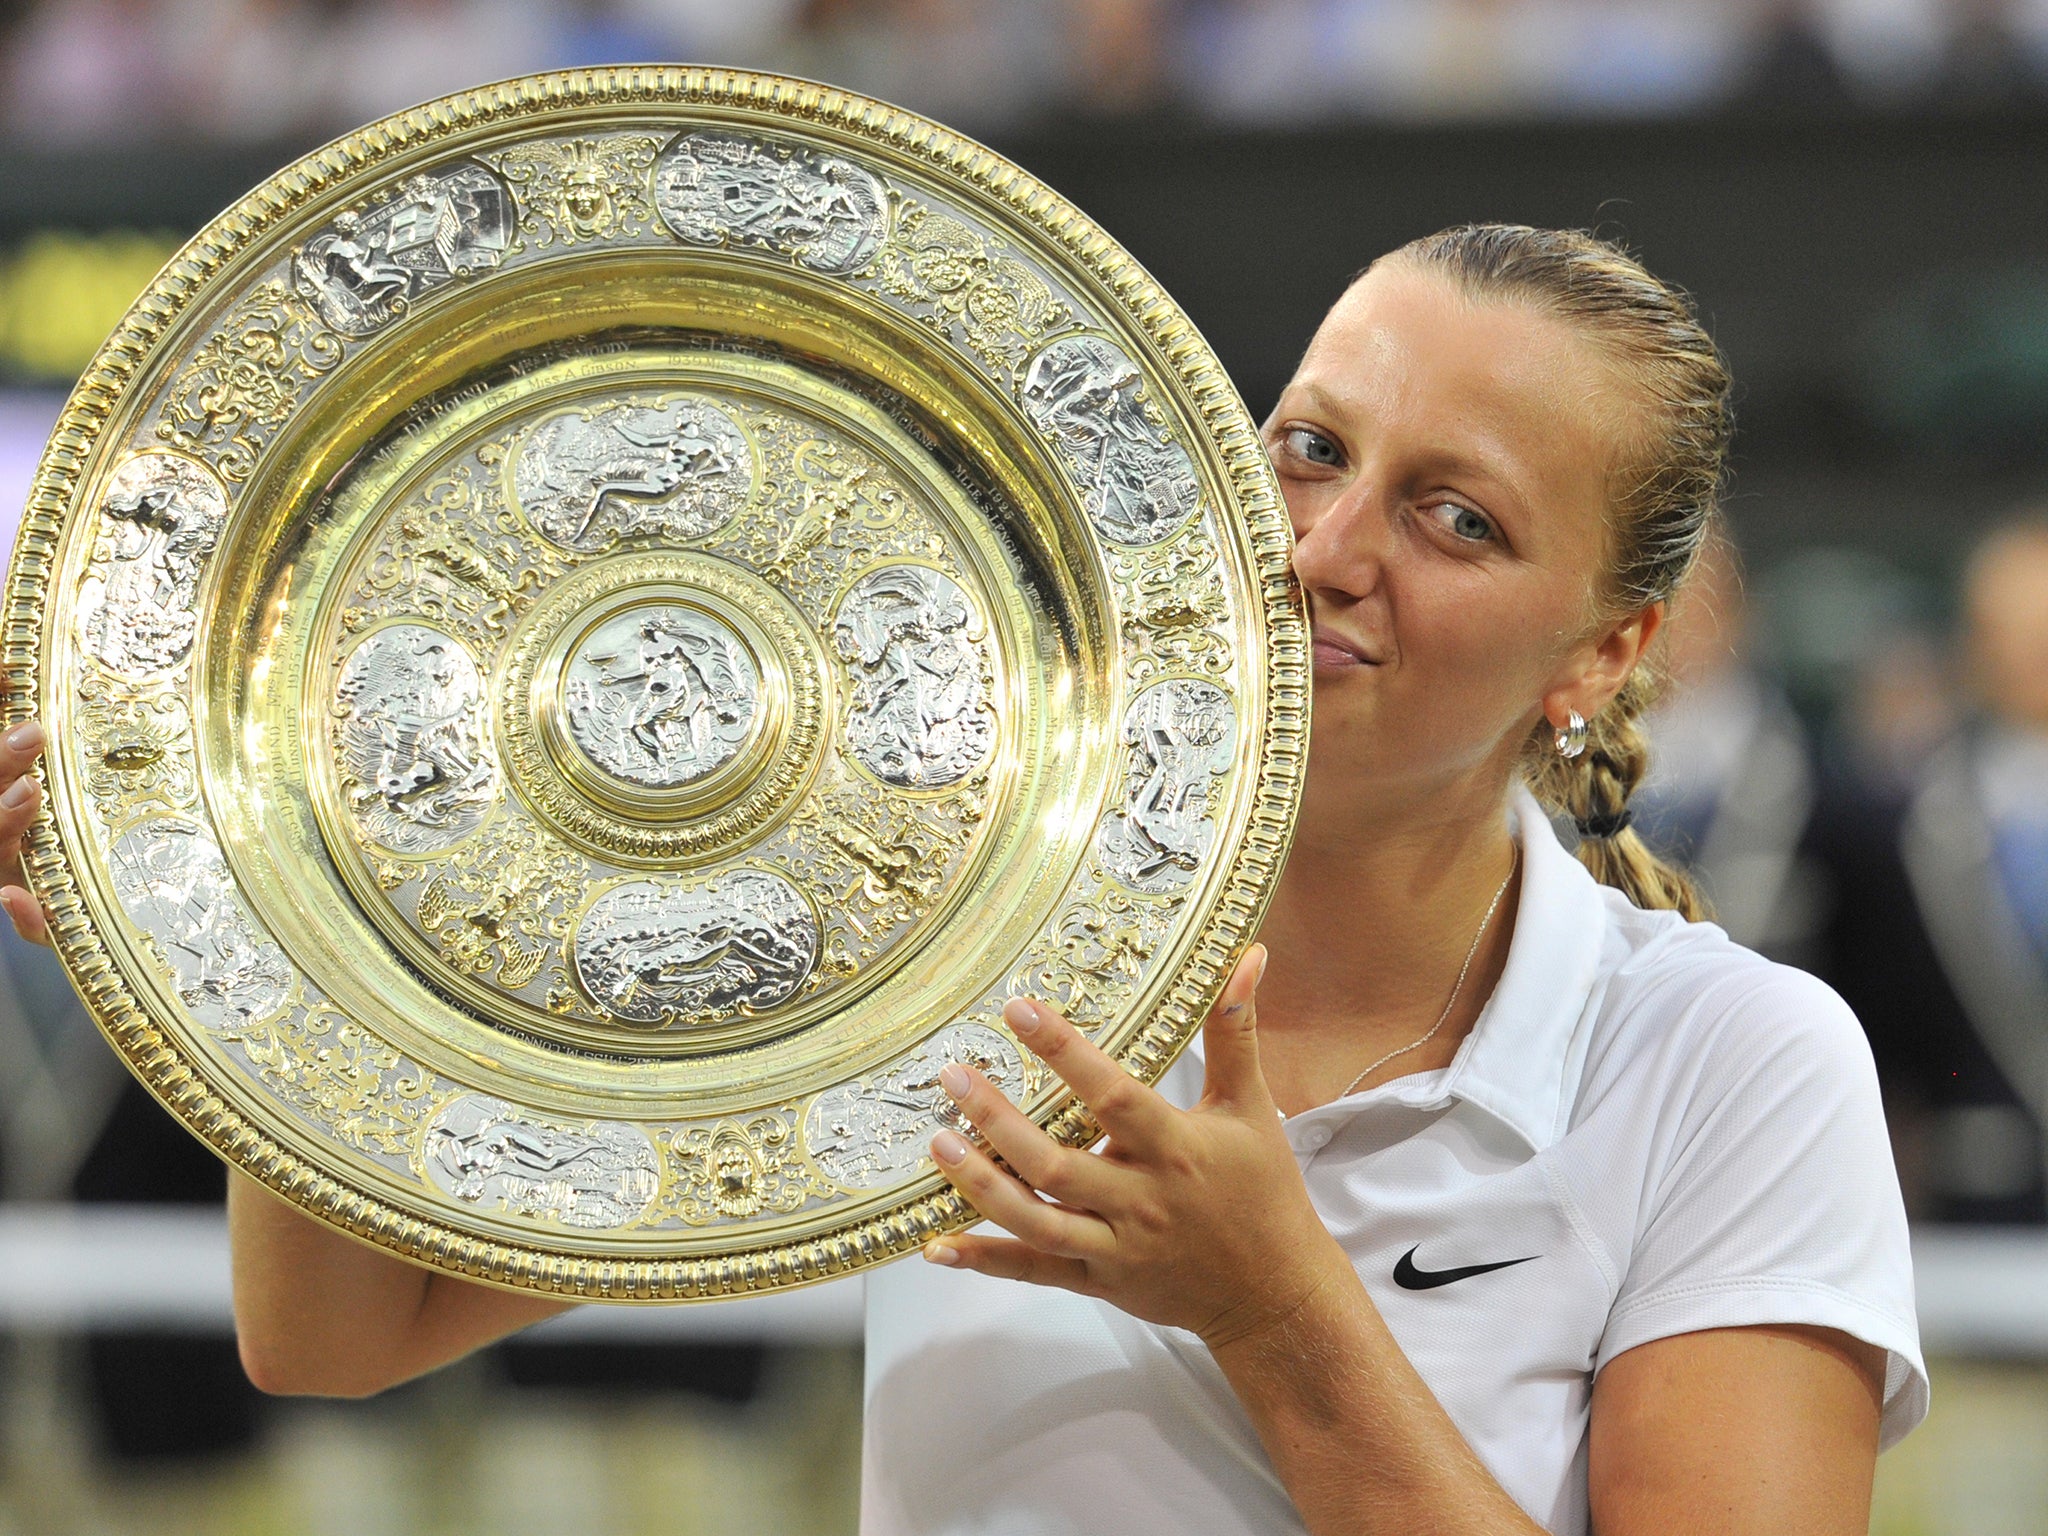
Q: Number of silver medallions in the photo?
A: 13